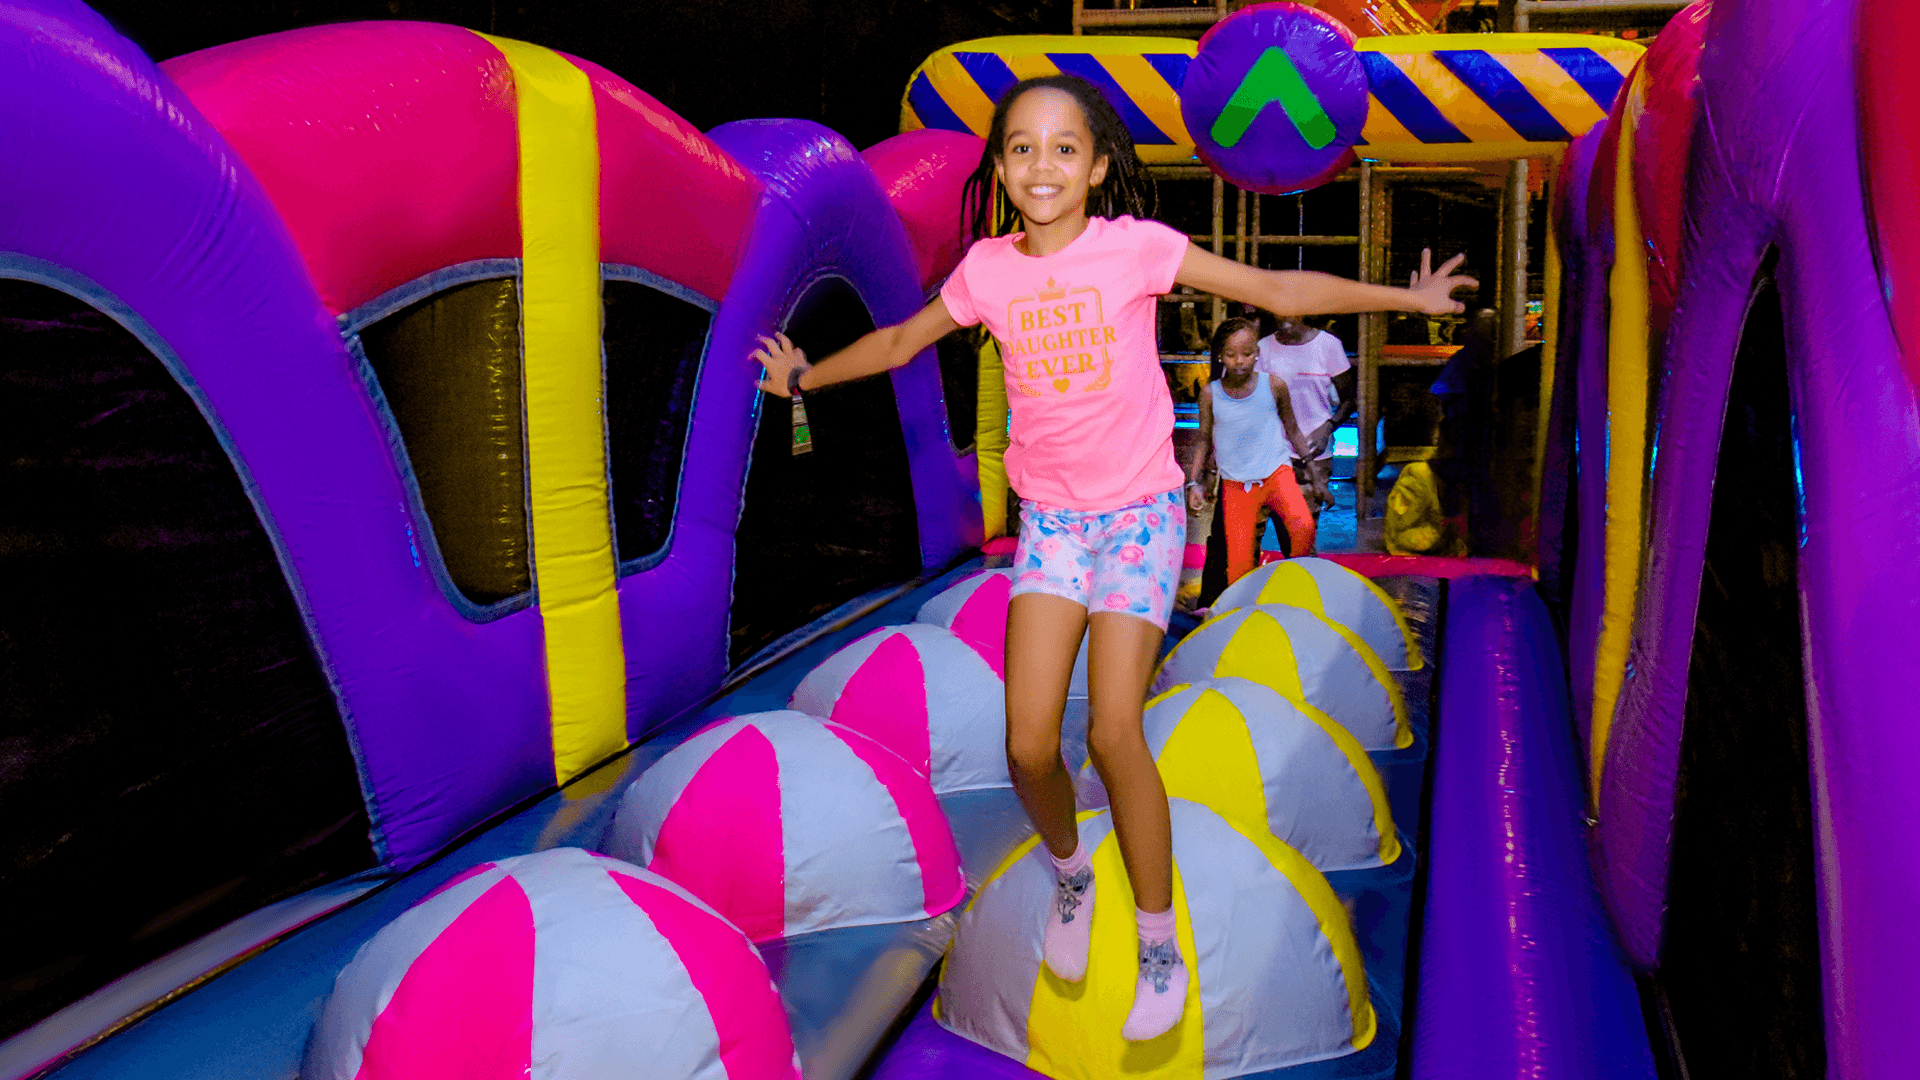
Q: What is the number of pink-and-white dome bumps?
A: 4